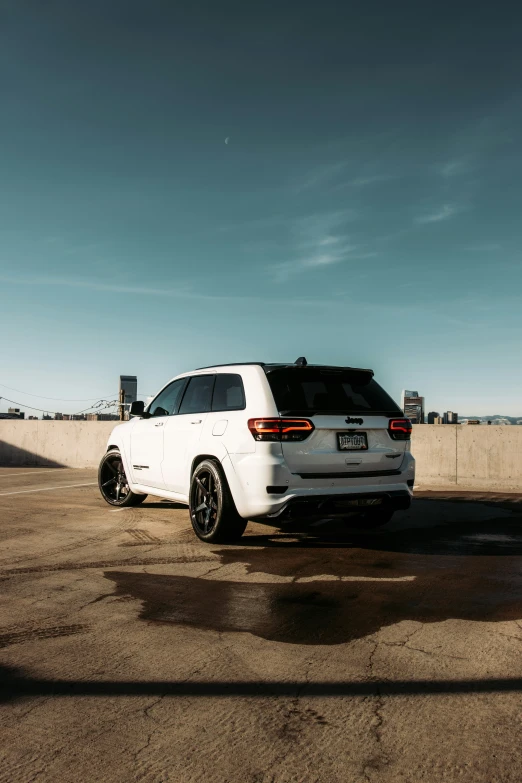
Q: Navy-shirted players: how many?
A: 0